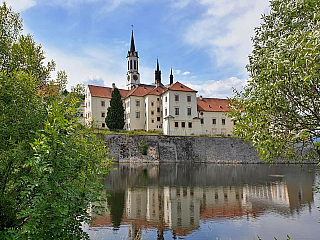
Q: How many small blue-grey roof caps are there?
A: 2